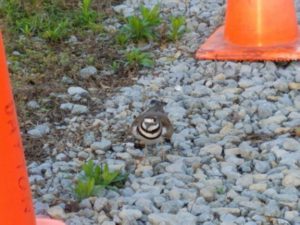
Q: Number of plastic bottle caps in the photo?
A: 0